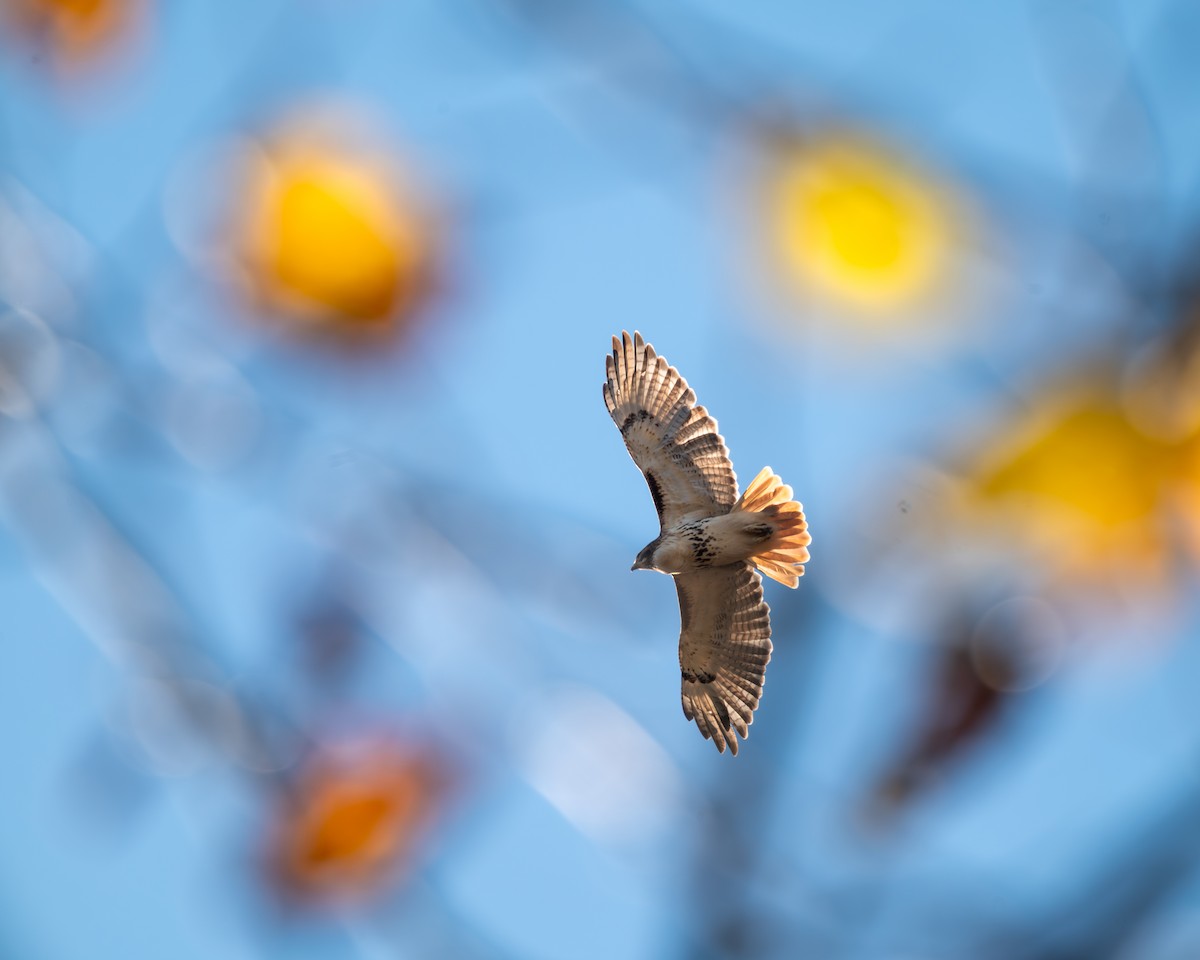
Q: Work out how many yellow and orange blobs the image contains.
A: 5